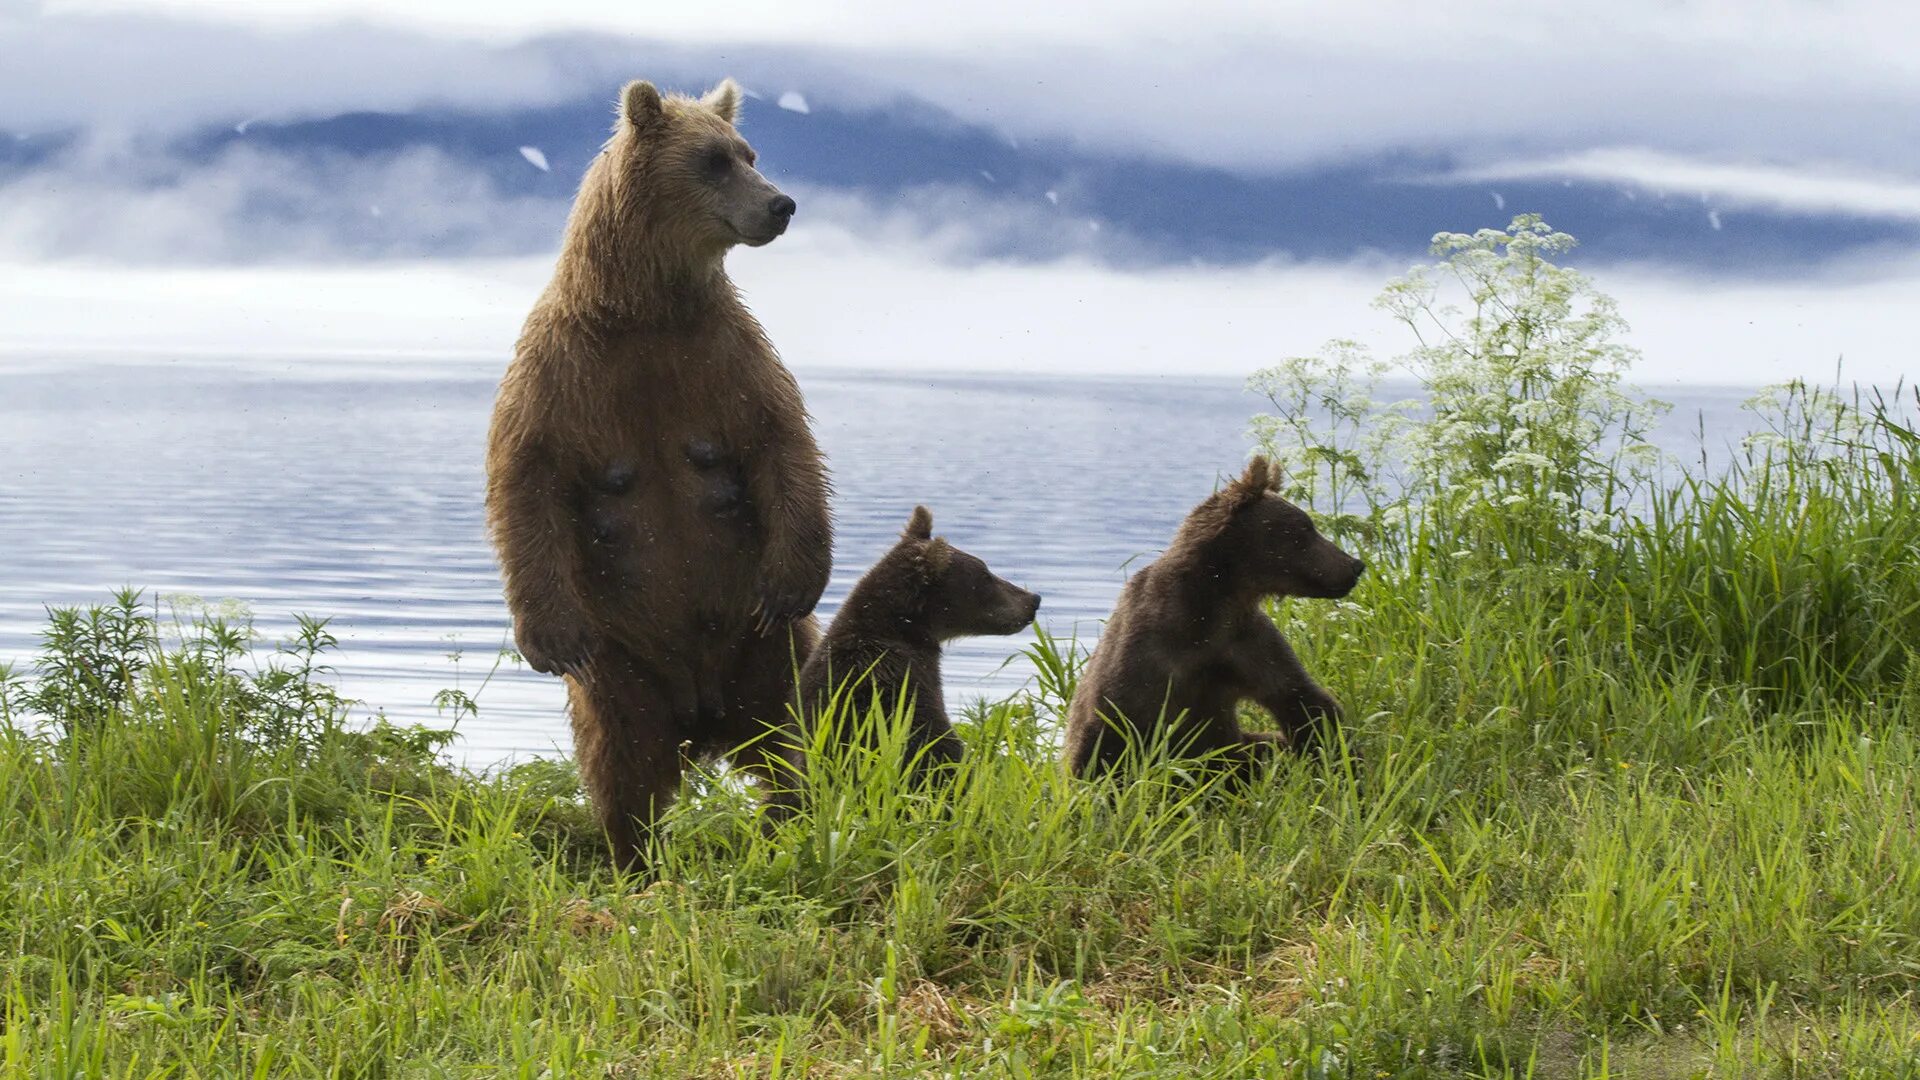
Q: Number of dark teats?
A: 4